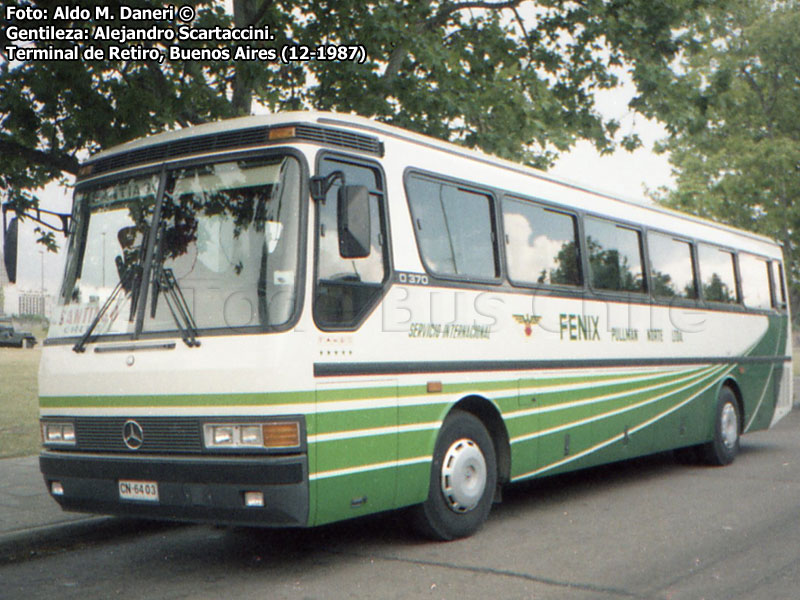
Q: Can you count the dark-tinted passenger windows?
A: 7